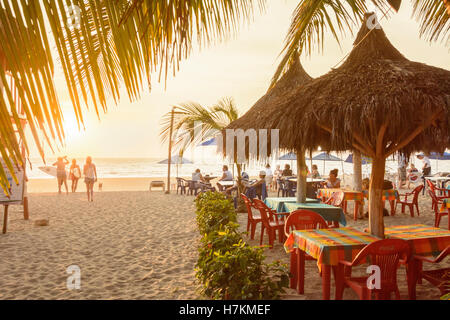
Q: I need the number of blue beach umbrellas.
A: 6